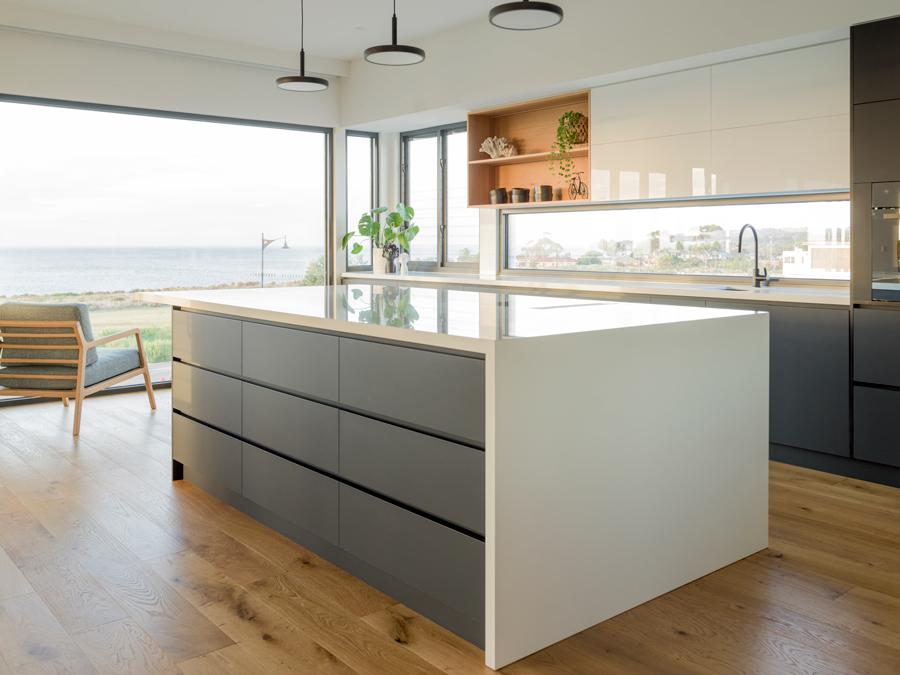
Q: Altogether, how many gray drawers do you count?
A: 11